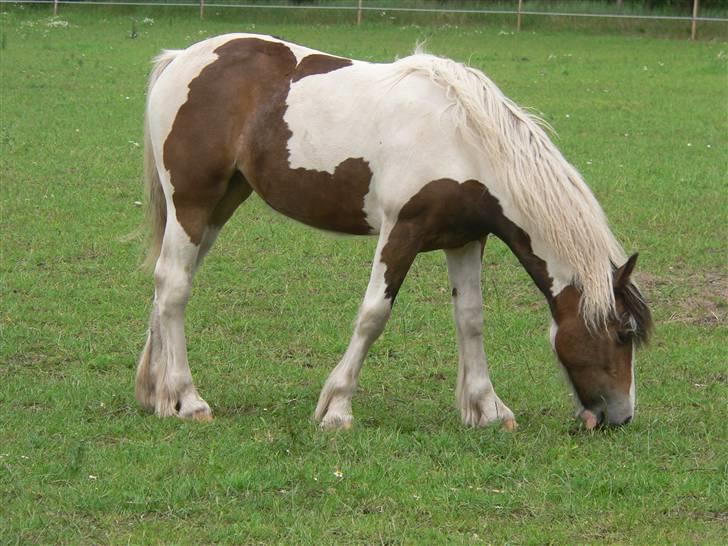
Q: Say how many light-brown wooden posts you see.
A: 5